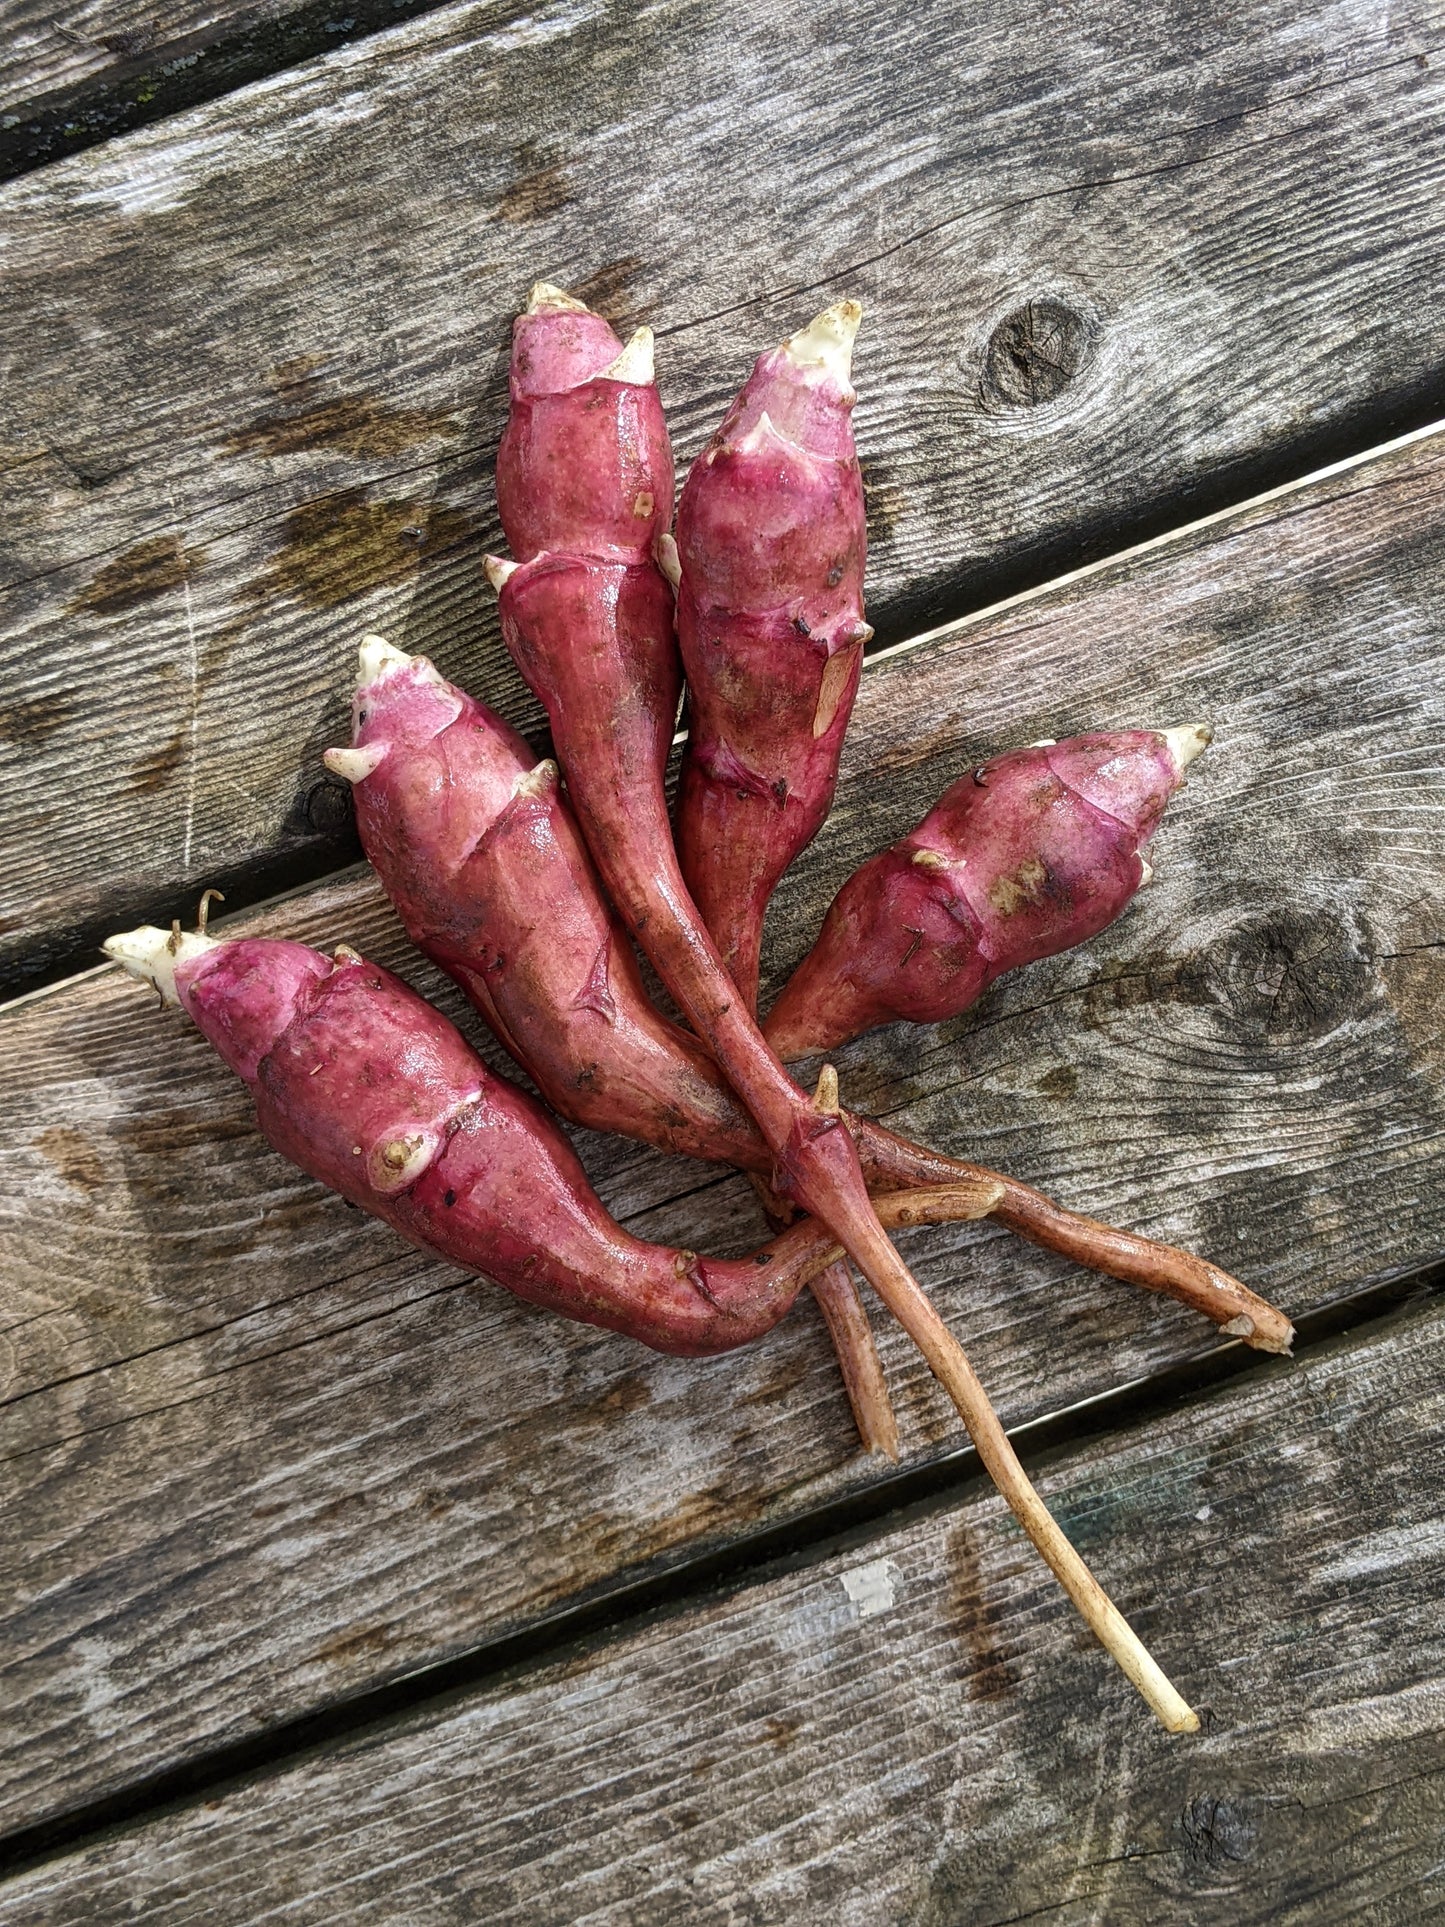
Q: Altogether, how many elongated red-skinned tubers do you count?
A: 5